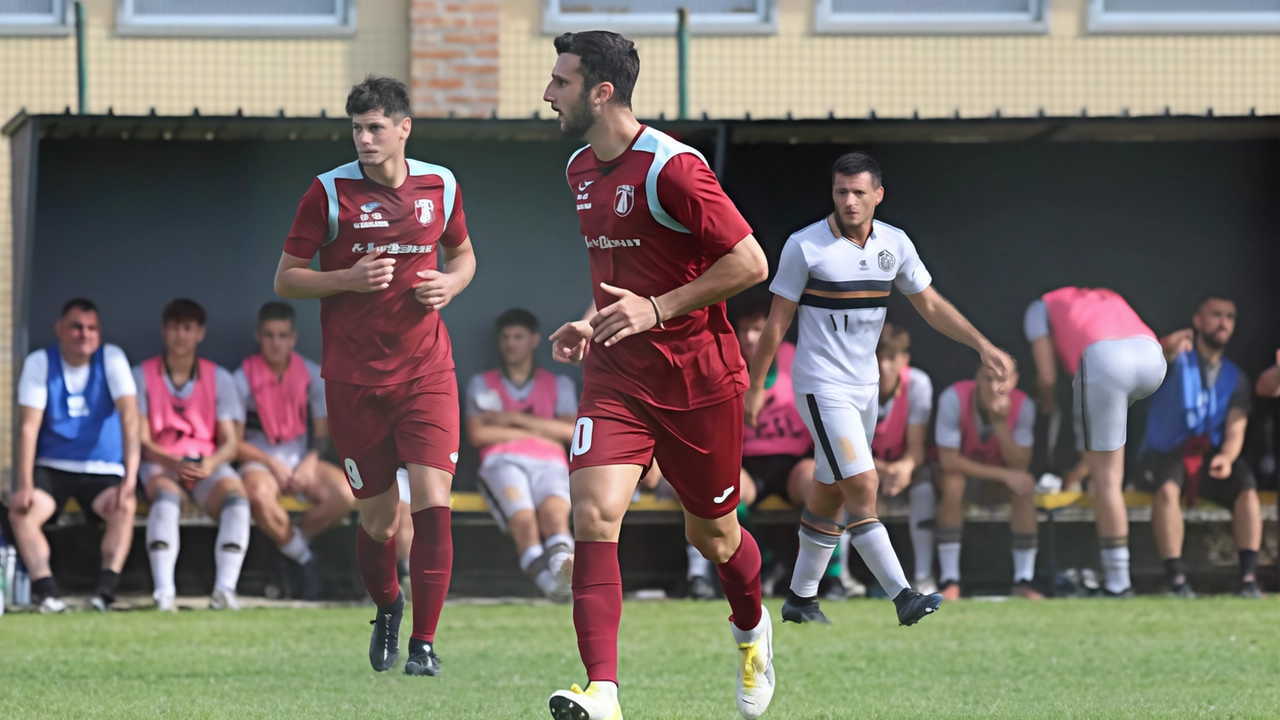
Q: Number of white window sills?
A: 5